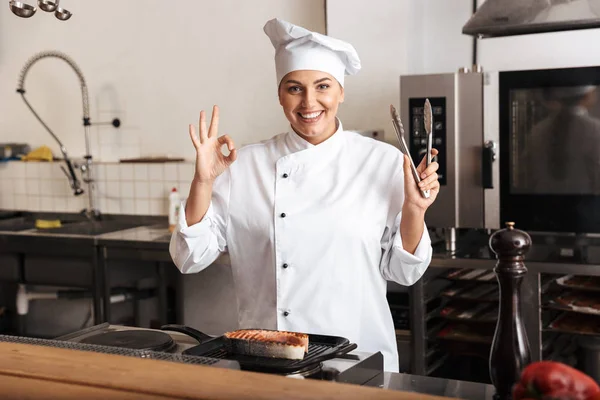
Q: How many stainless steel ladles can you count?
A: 3